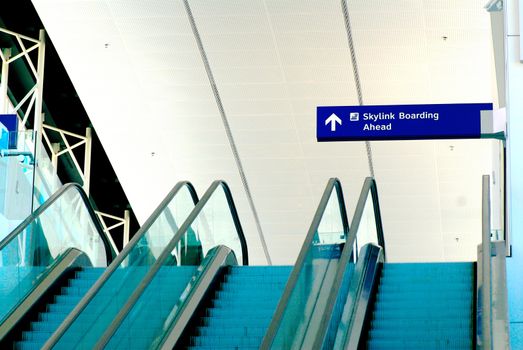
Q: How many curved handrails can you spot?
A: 5